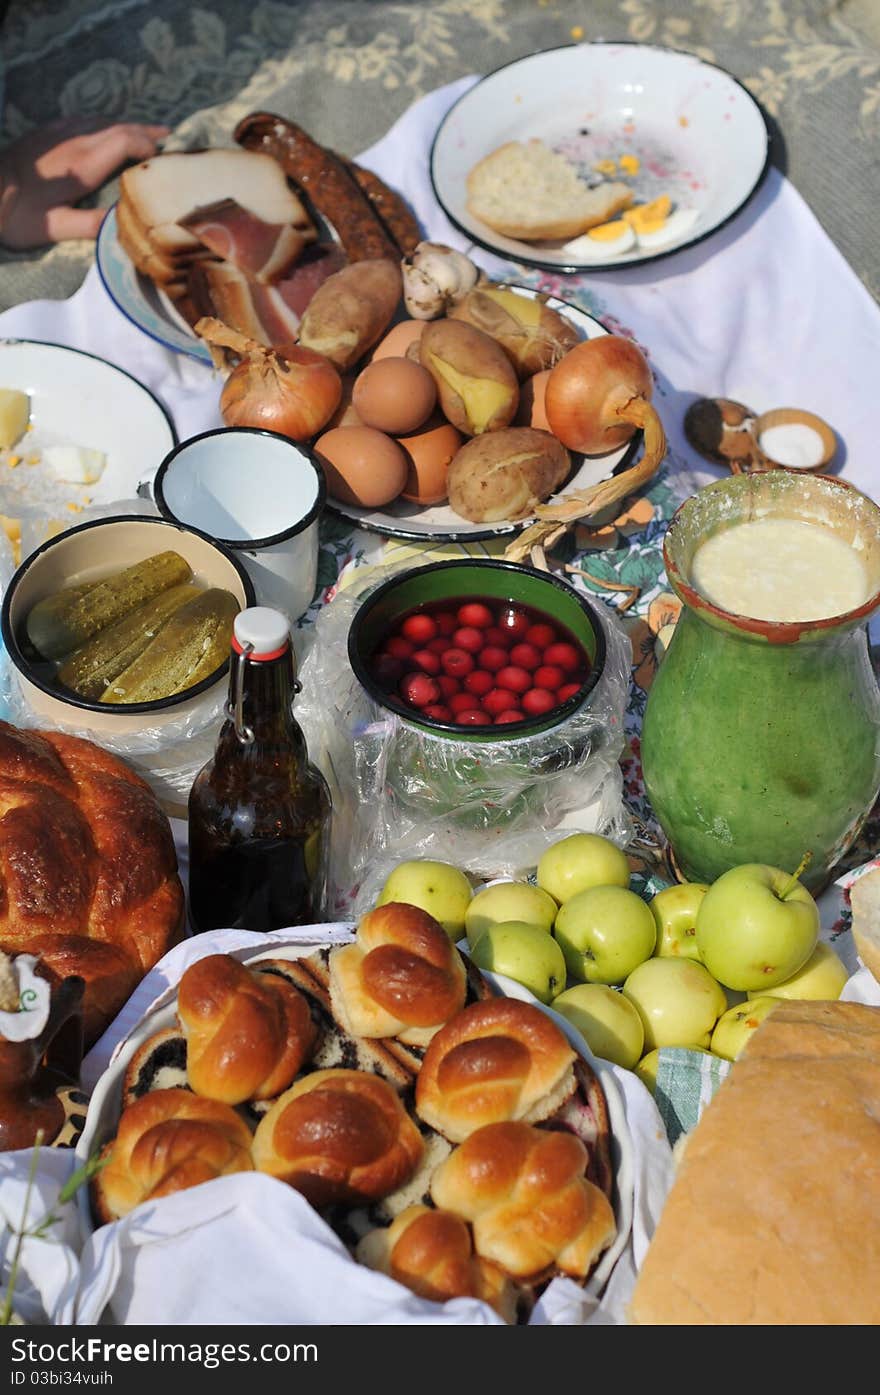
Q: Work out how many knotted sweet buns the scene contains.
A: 7